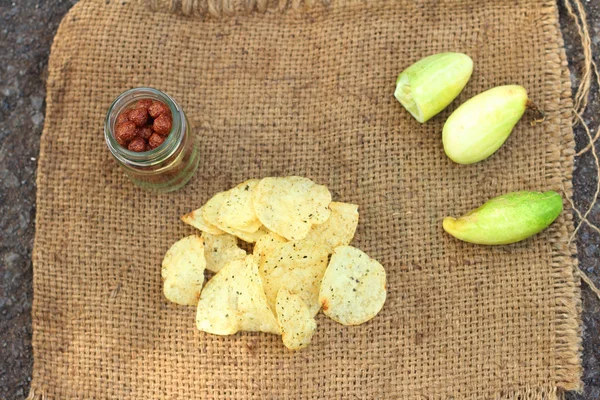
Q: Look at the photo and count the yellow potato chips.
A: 11